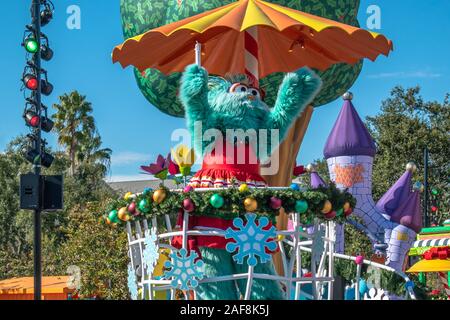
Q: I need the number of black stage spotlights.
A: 9